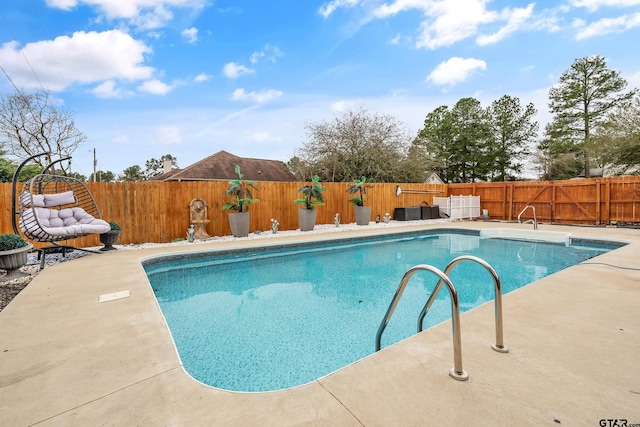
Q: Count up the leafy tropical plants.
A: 3